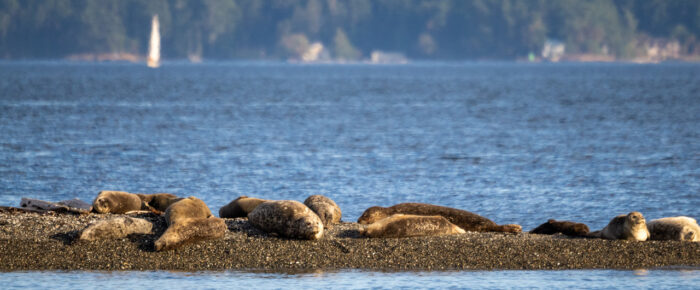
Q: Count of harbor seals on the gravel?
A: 13